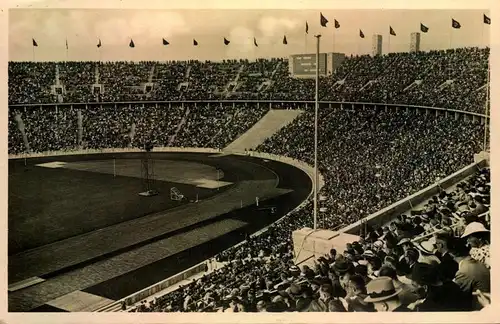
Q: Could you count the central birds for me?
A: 0